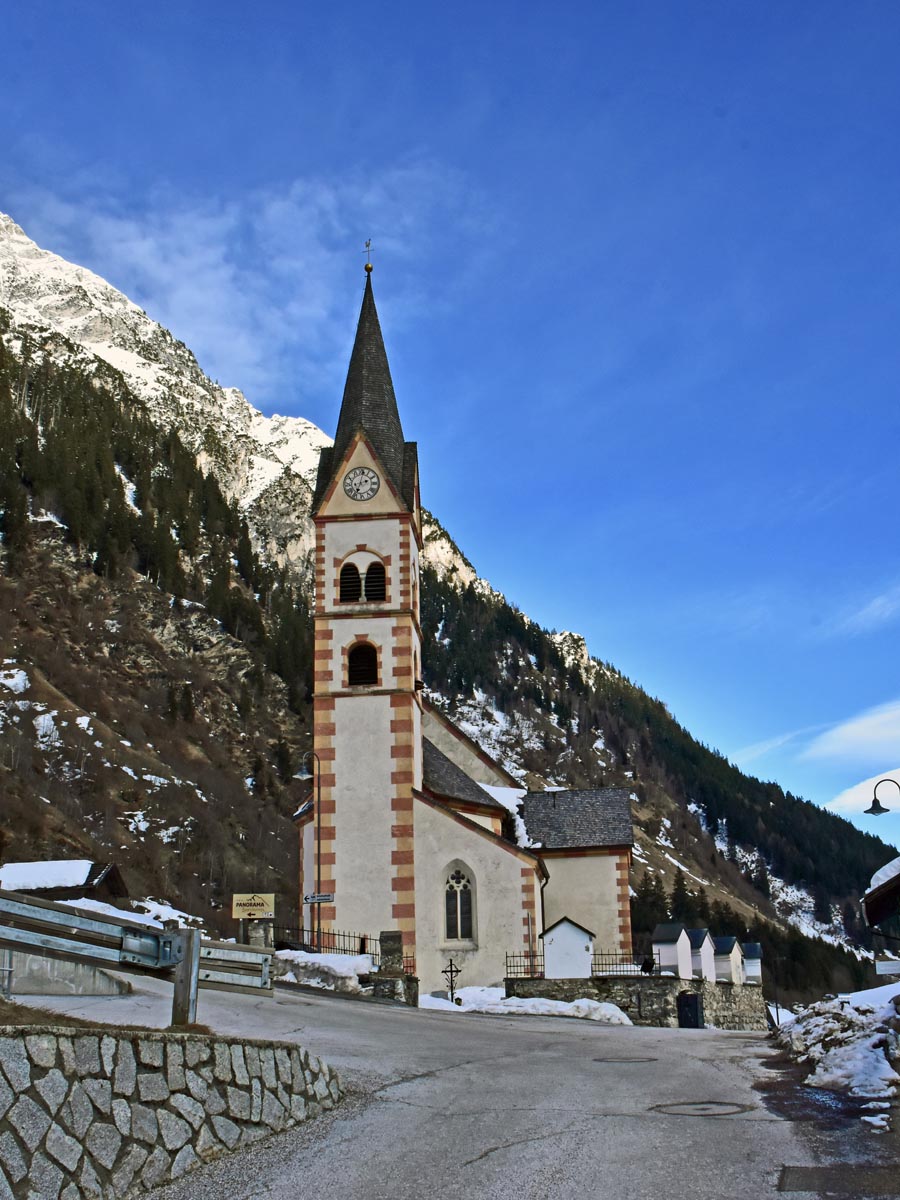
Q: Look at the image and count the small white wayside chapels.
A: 5